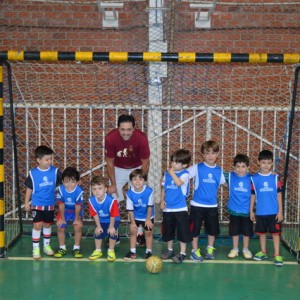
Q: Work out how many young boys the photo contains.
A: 8